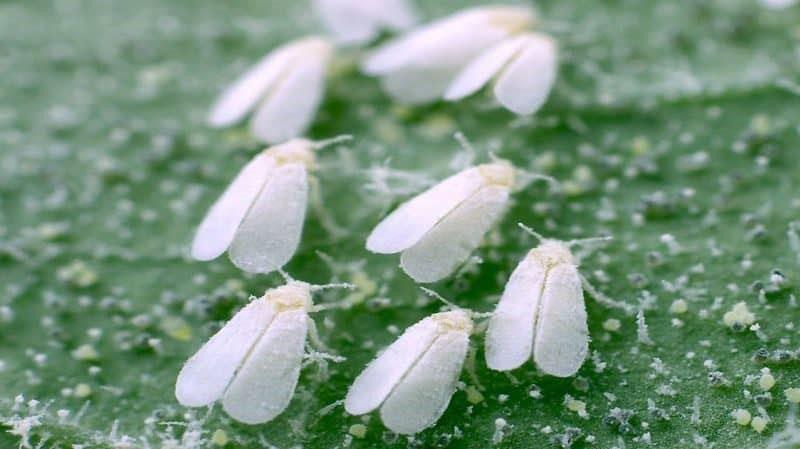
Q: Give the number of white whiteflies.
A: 9